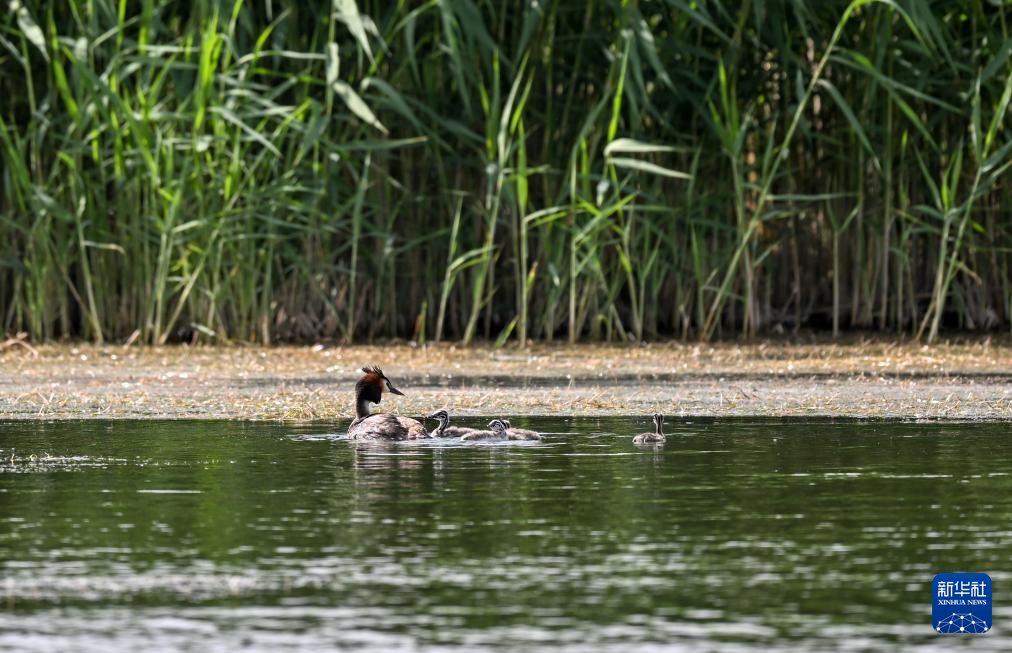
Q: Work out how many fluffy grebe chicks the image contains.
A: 4